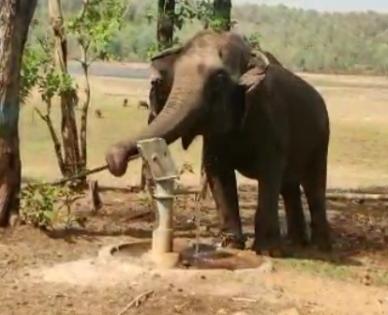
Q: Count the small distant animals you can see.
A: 3